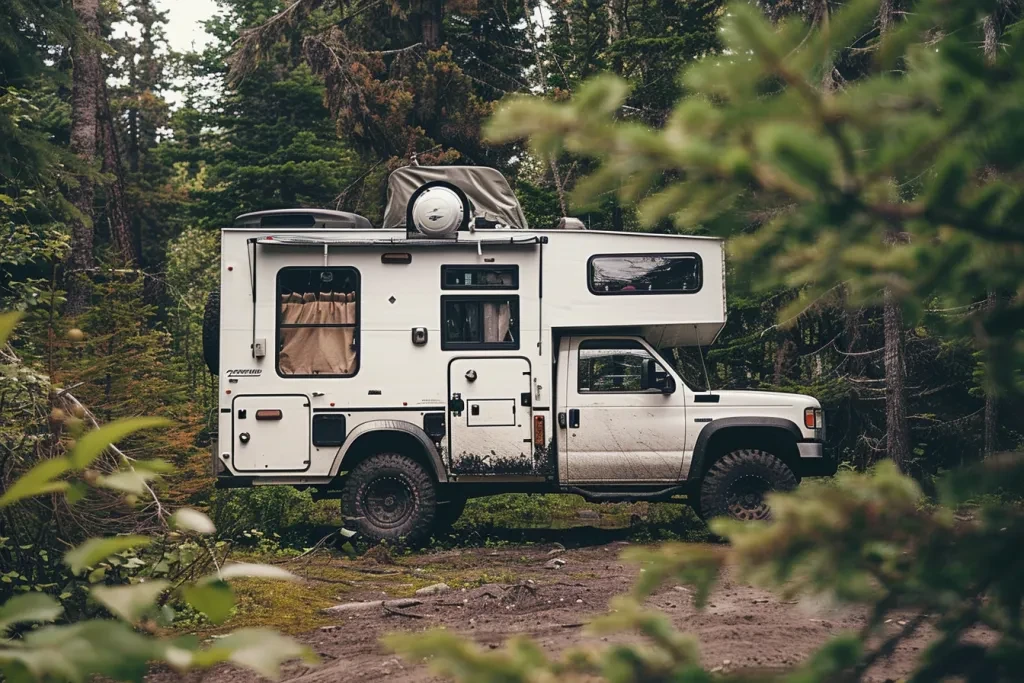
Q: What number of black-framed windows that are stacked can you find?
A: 2